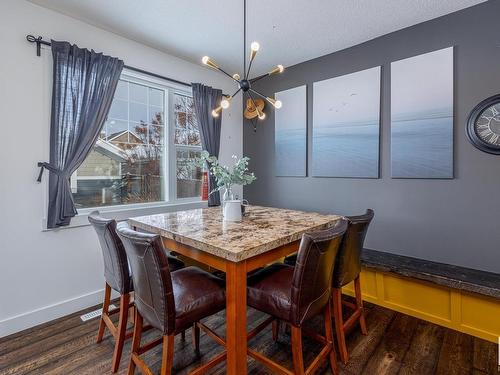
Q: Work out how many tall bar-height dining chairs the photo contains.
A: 4